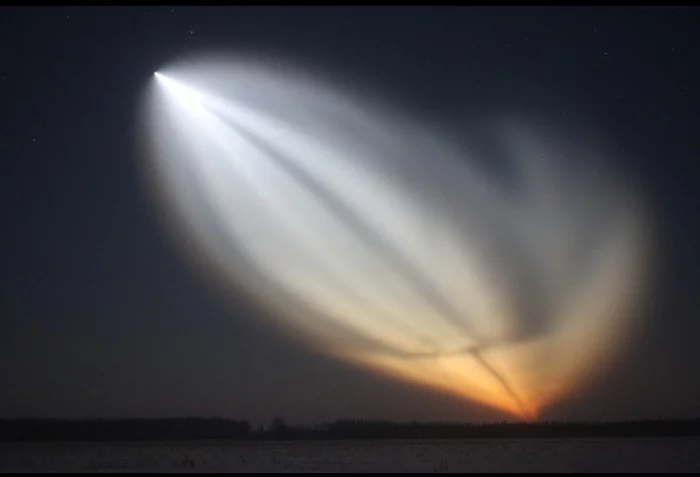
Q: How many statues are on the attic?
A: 0